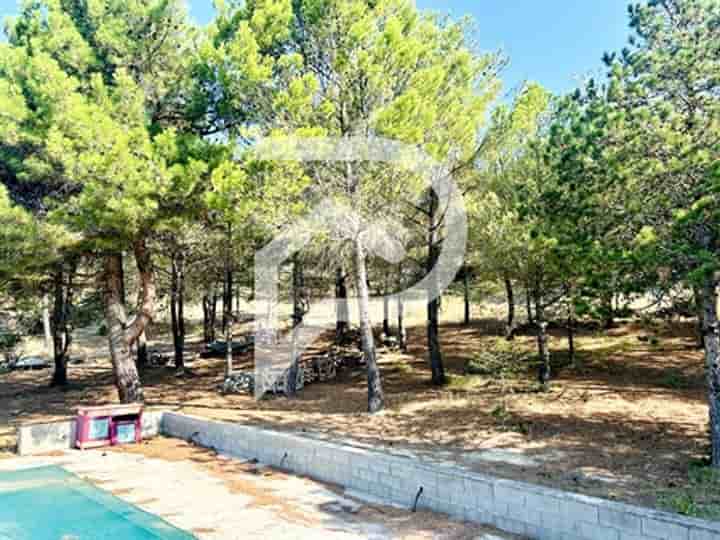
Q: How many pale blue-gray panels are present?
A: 2